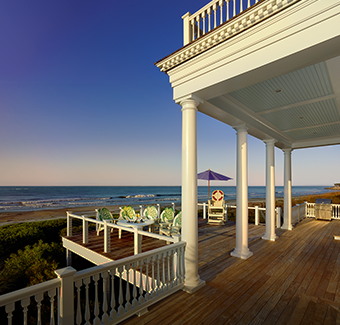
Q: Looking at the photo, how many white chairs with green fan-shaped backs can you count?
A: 5